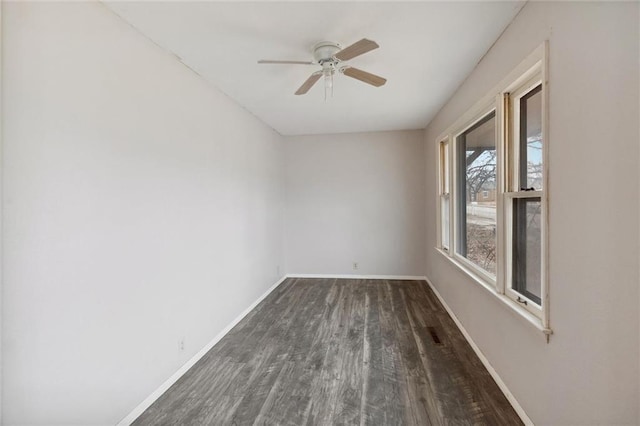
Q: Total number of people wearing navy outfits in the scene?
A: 0